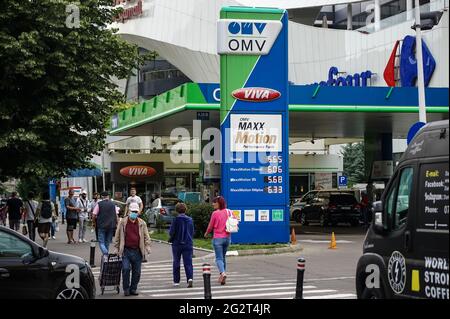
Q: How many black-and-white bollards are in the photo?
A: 3